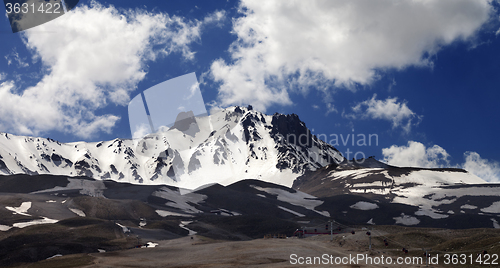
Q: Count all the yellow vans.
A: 0